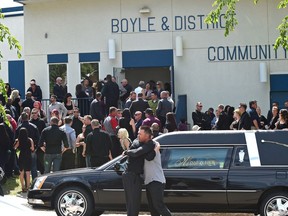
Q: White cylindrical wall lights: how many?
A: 3